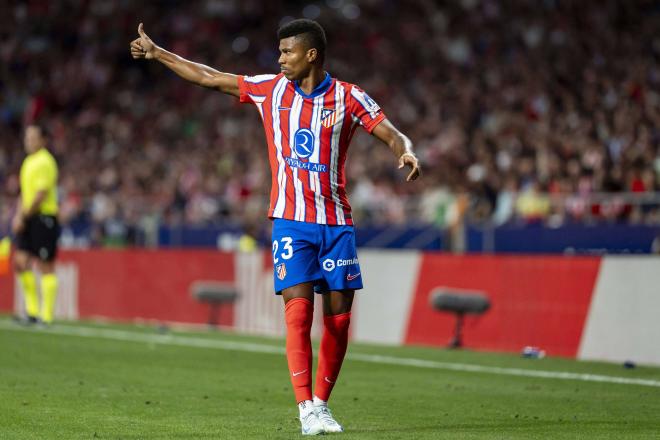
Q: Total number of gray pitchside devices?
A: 2